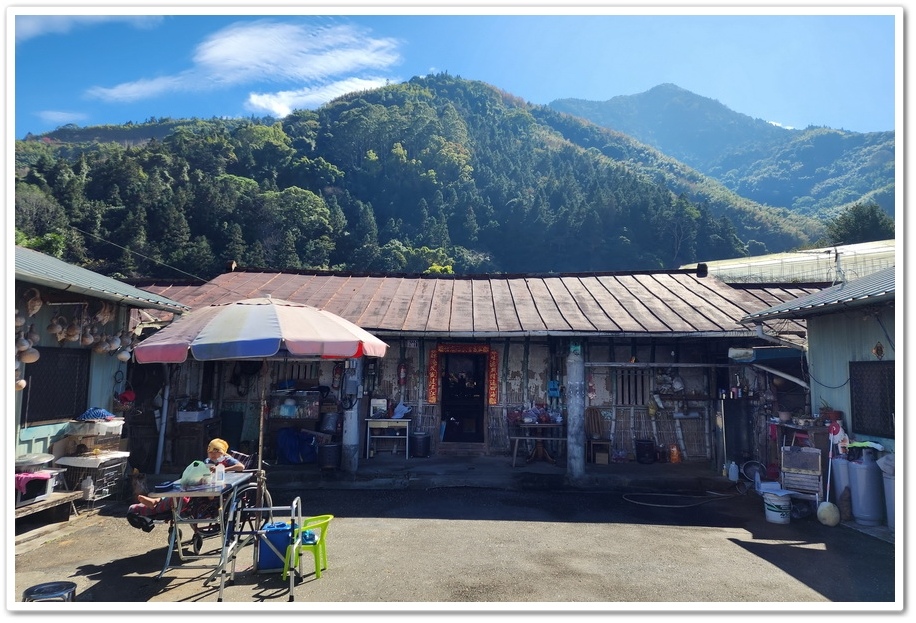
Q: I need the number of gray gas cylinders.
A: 2